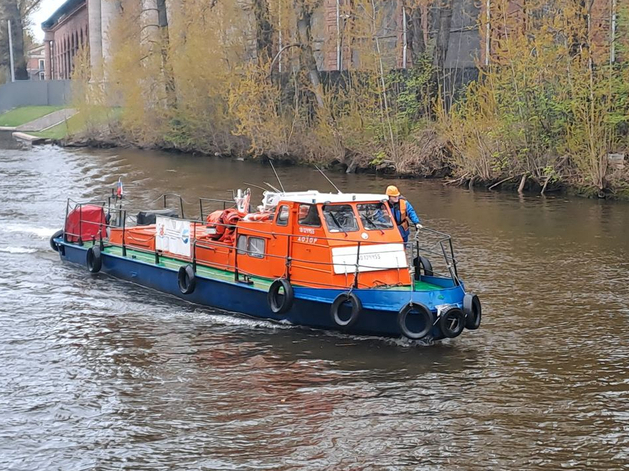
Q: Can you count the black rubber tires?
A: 9